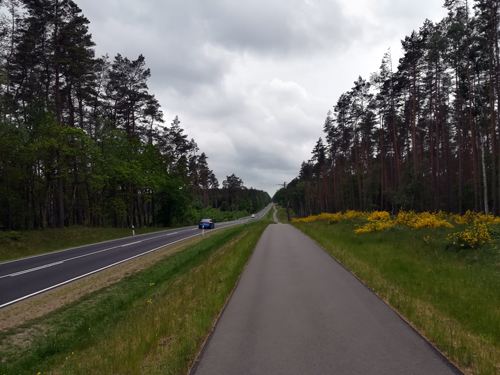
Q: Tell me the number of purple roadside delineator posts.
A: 0